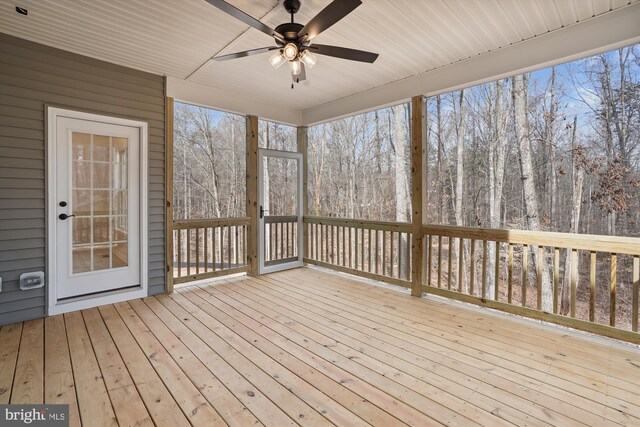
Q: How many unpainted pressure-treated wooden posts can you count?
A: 4